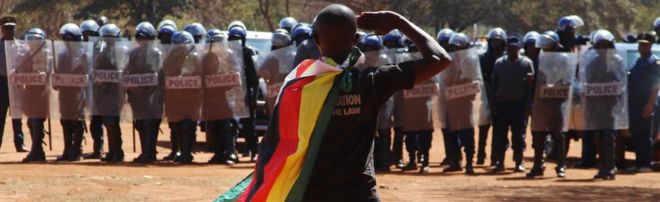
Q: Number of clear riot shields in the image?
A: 12